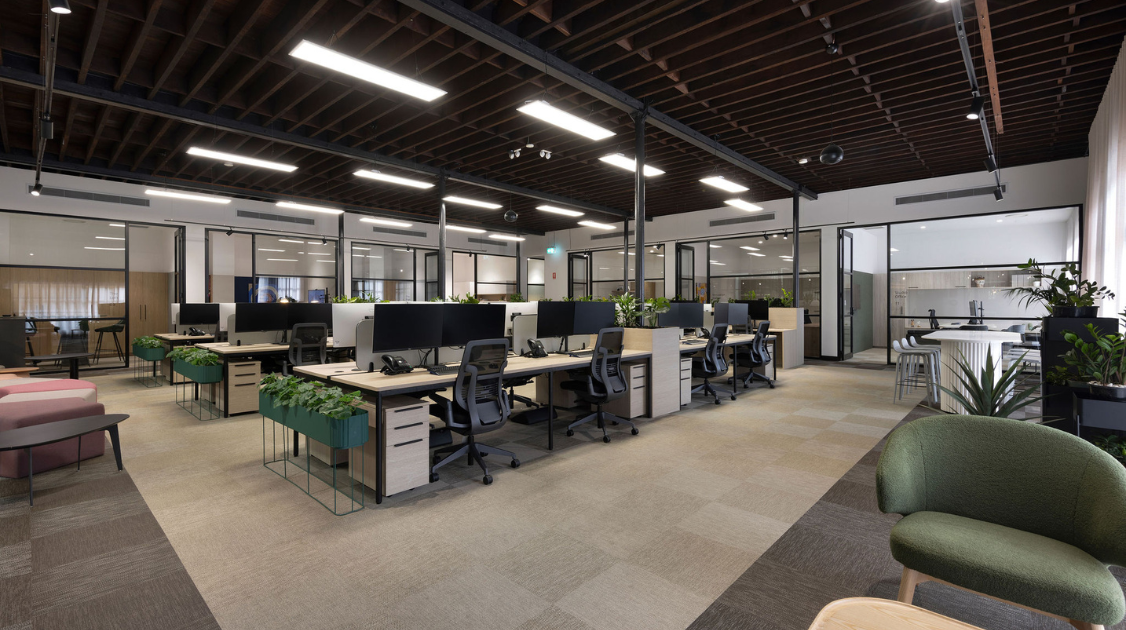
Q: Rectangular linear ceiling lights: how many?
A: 15